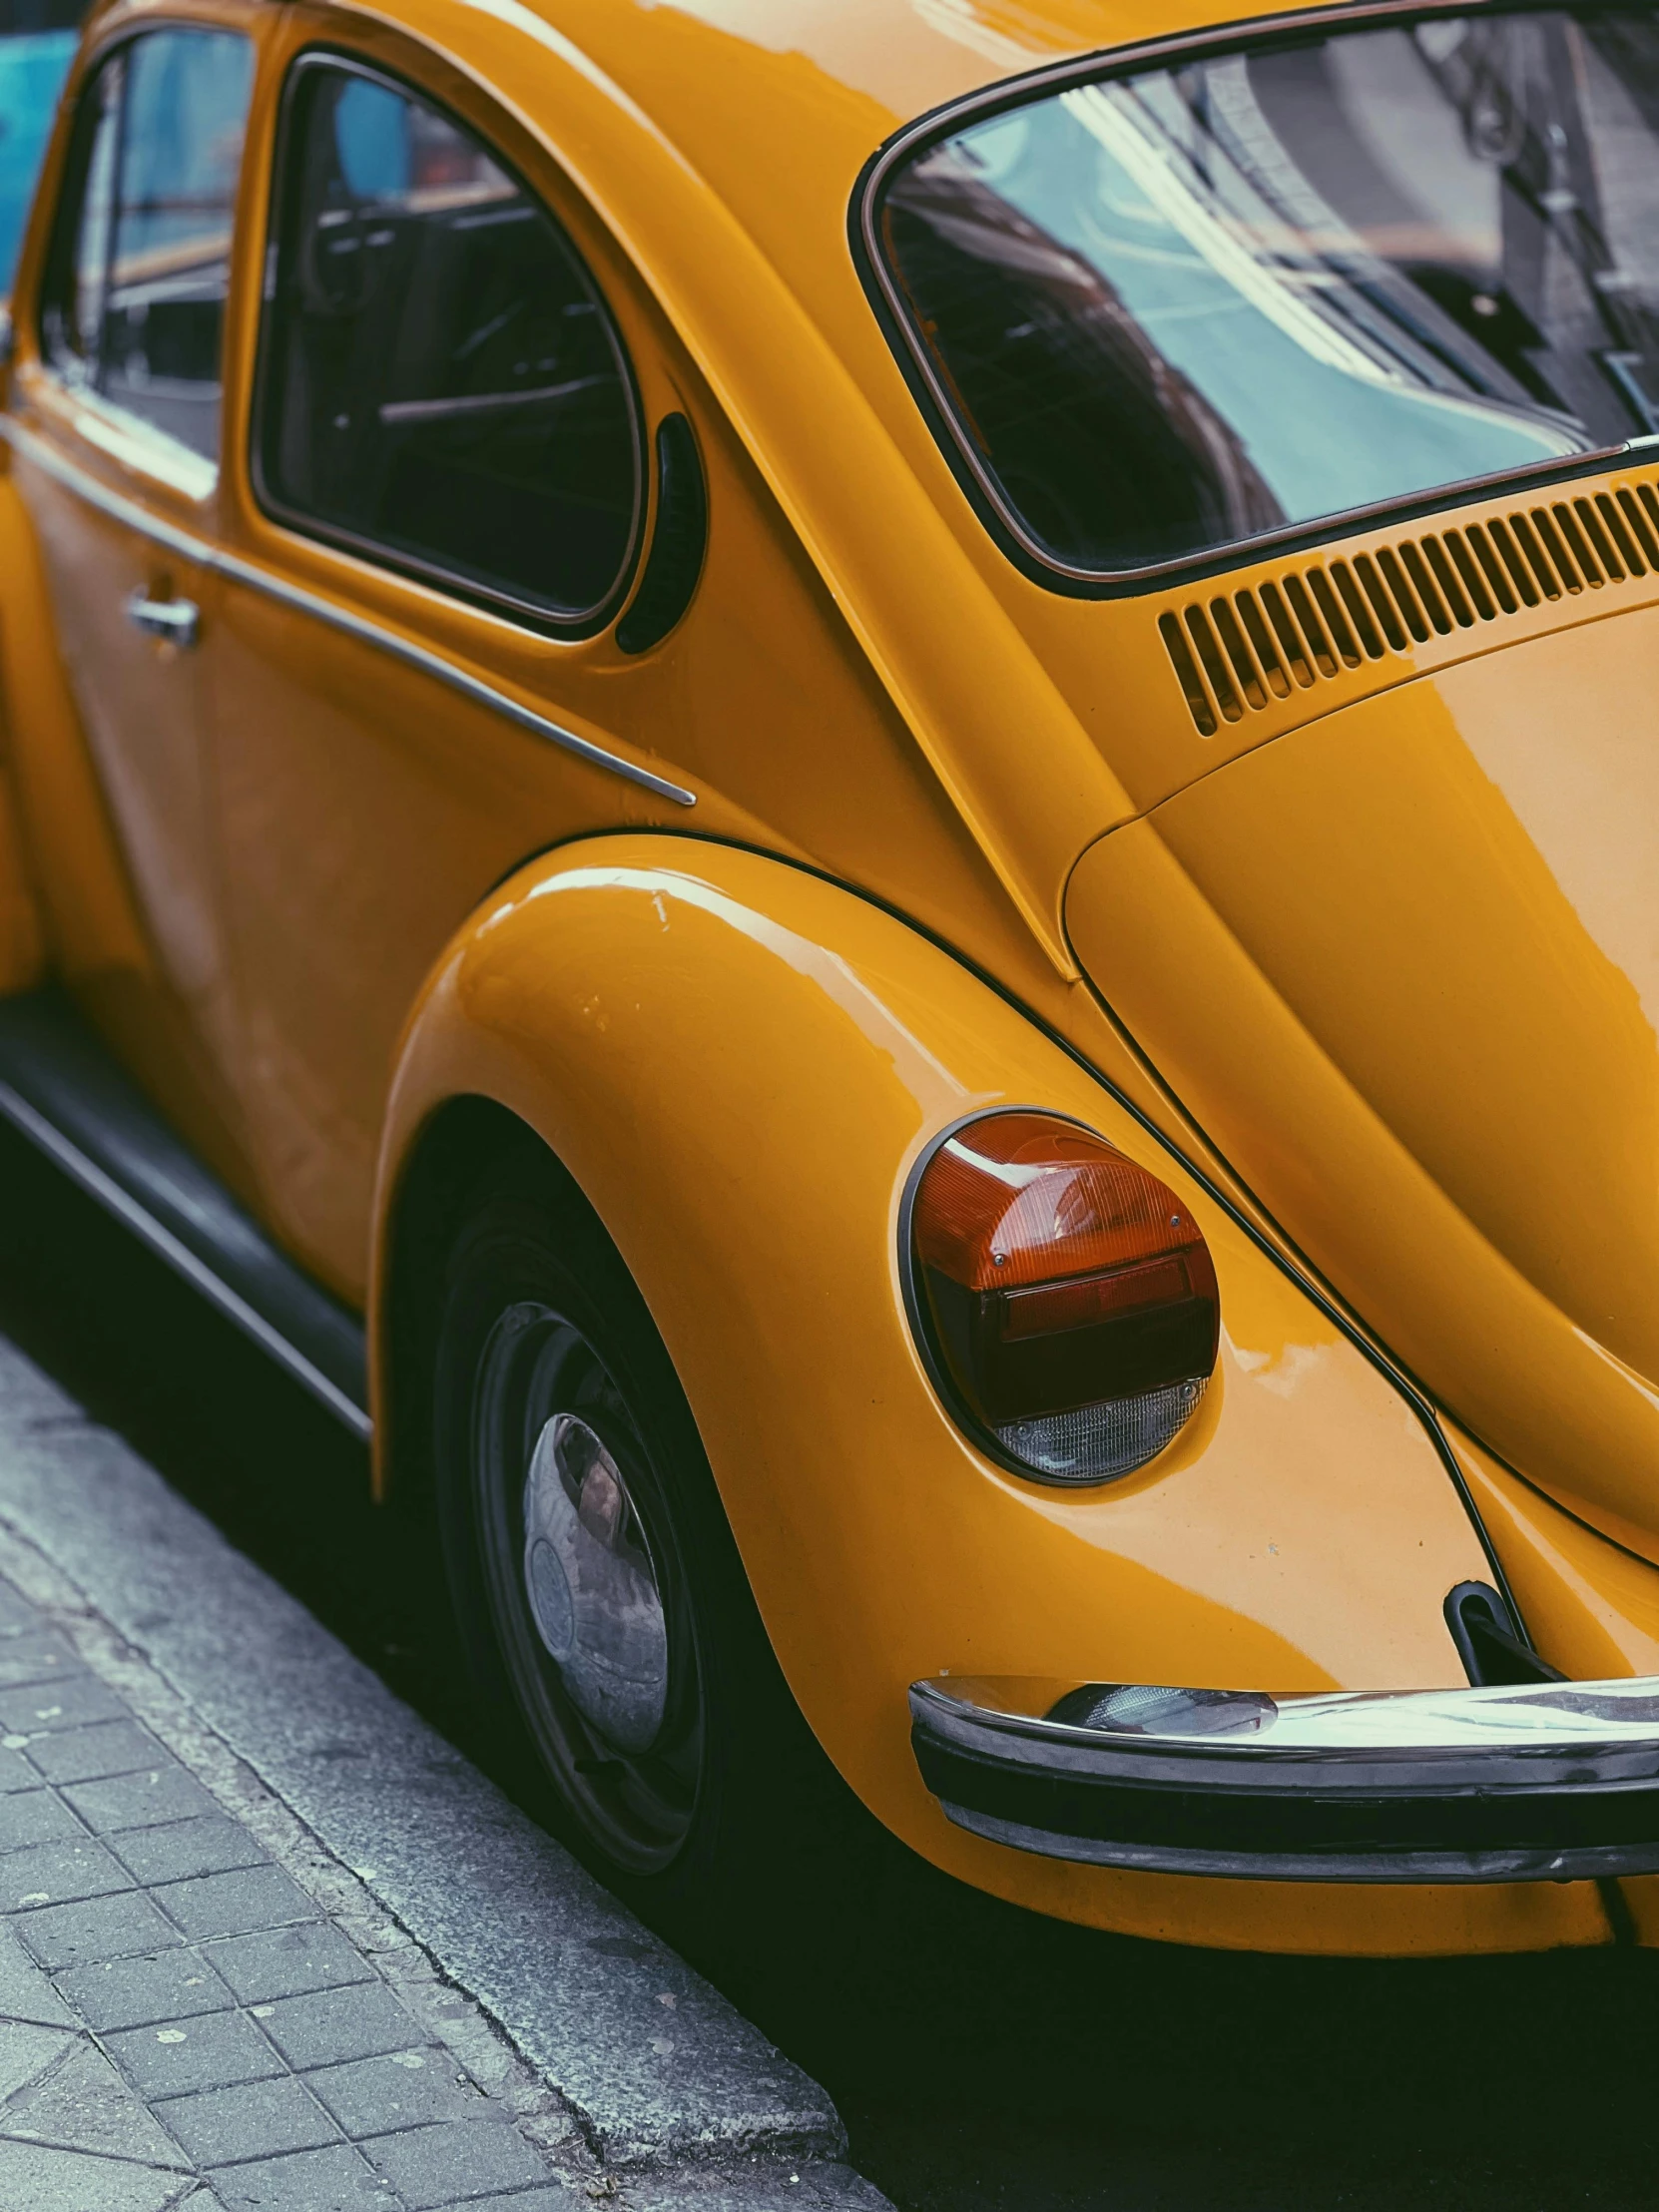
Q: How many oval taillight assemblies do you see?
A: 1